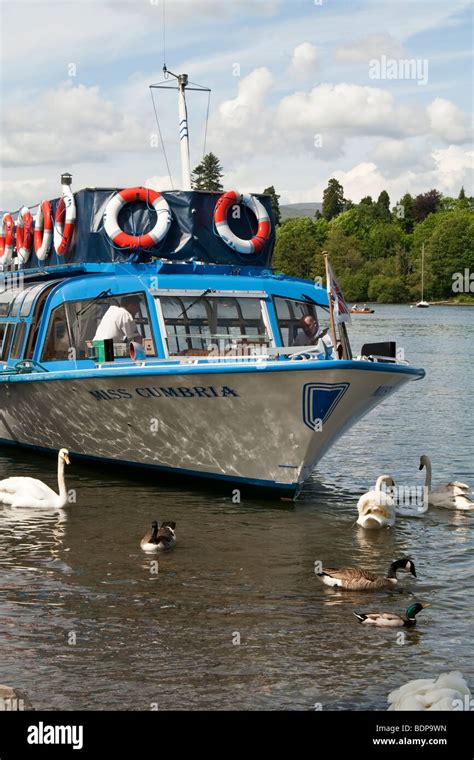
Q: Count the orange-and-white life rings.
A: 6